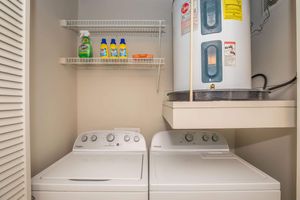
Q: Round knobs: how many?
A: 8